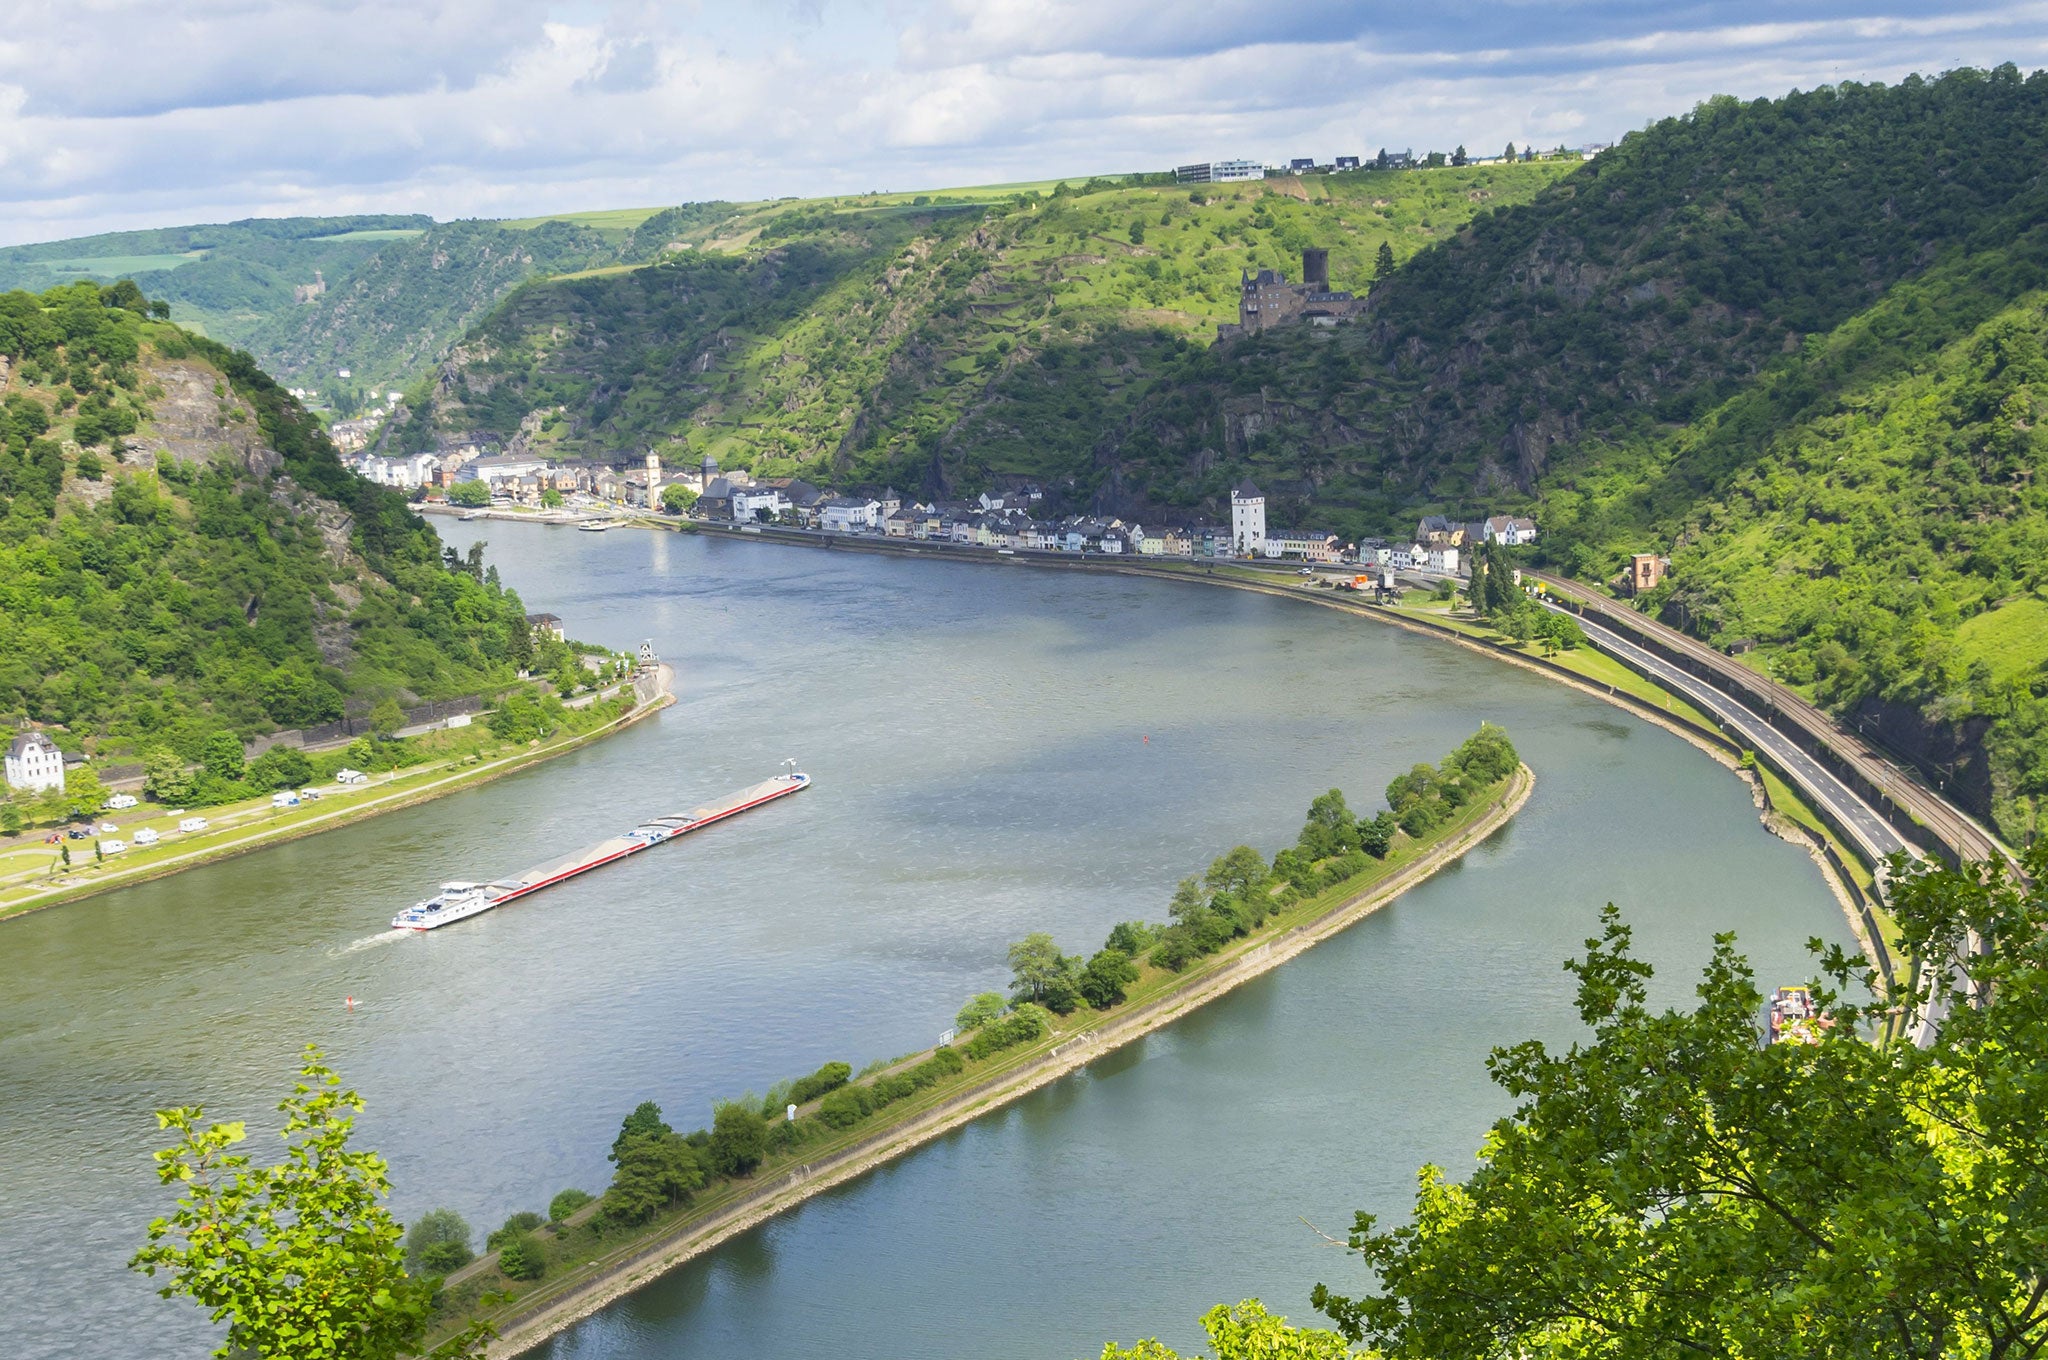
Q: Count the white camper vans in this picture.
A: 7